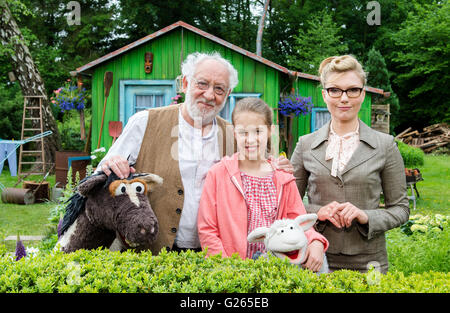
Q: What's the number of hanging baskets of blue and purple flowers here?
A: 2